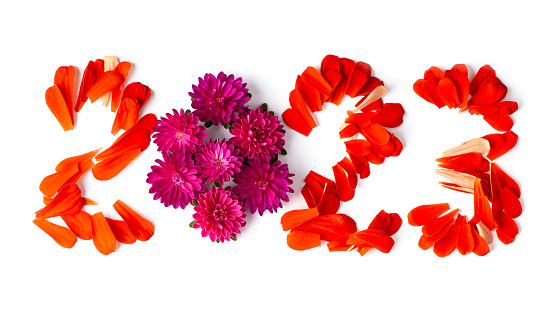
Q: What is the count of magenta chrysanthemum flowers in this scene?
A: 7